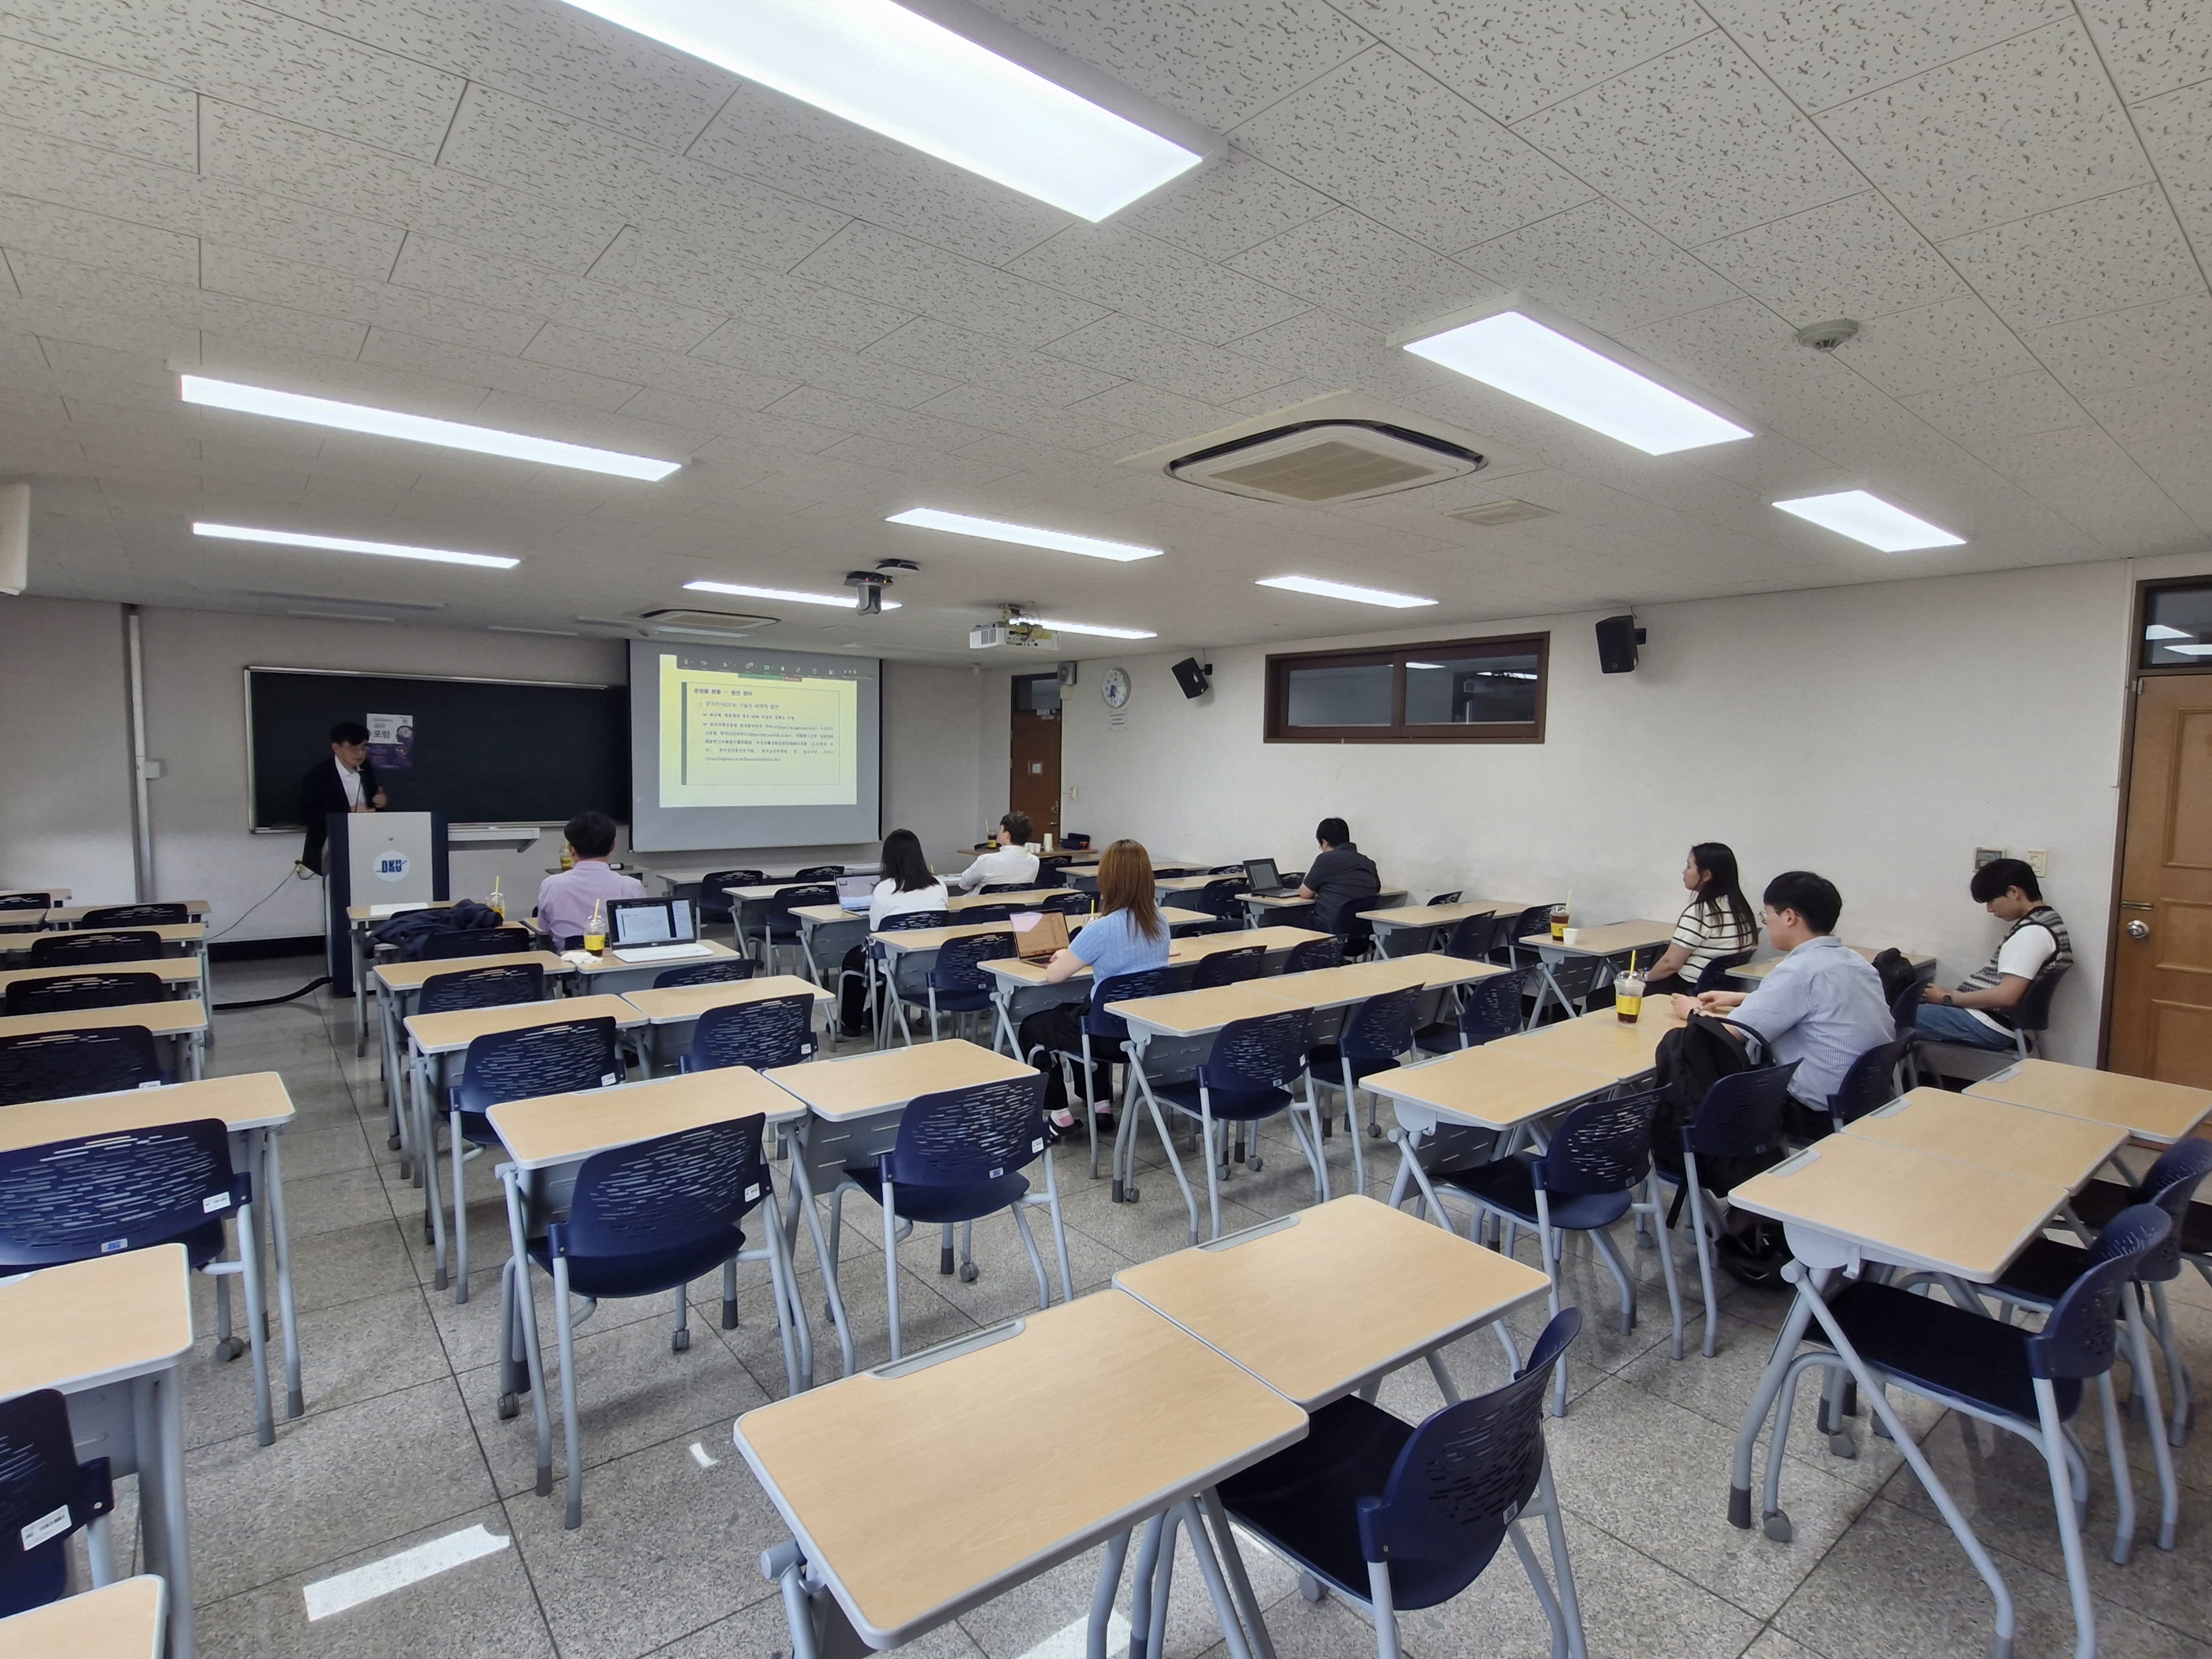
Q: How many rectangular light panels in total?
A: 9